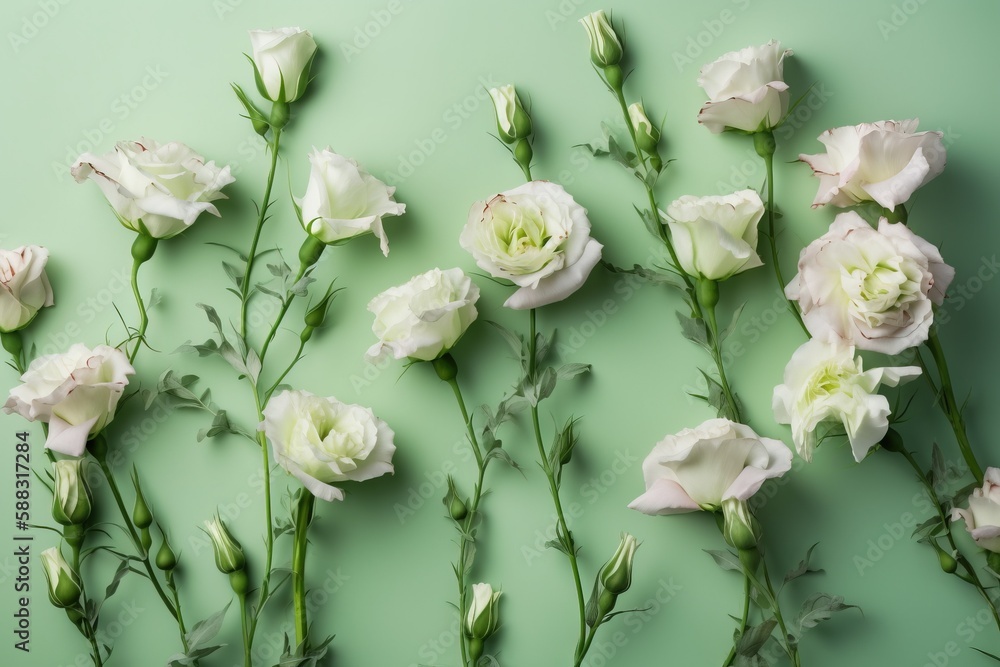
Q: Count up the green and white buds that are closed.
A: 9